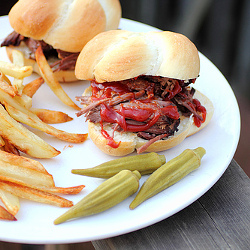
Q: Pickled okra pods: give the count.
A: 3